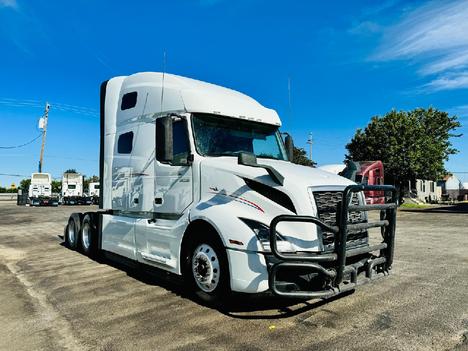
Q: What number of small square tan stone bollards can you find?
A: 0